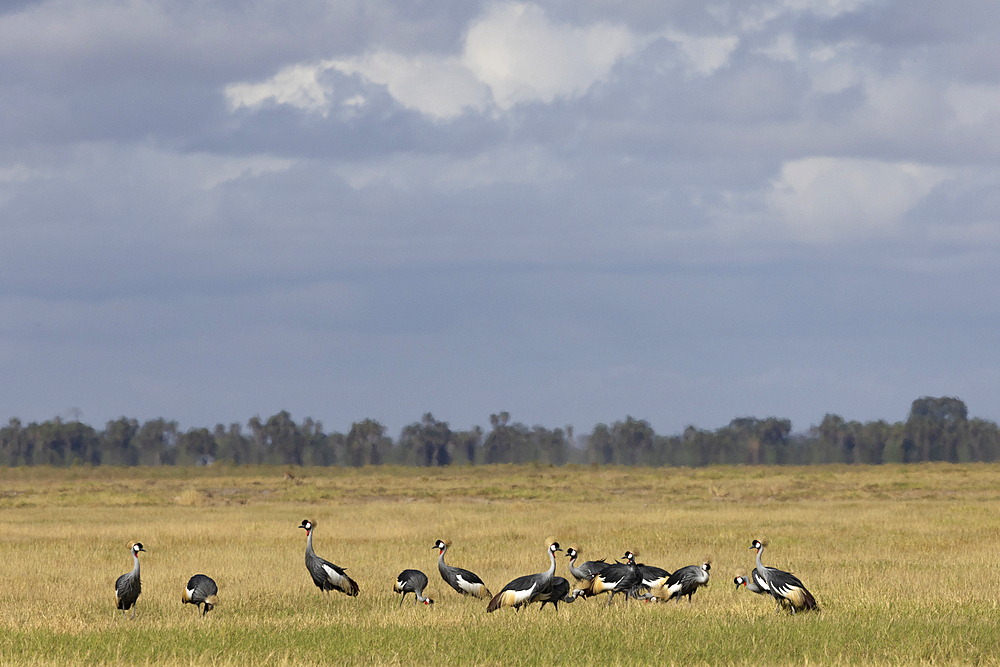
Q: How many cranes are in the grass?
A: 13